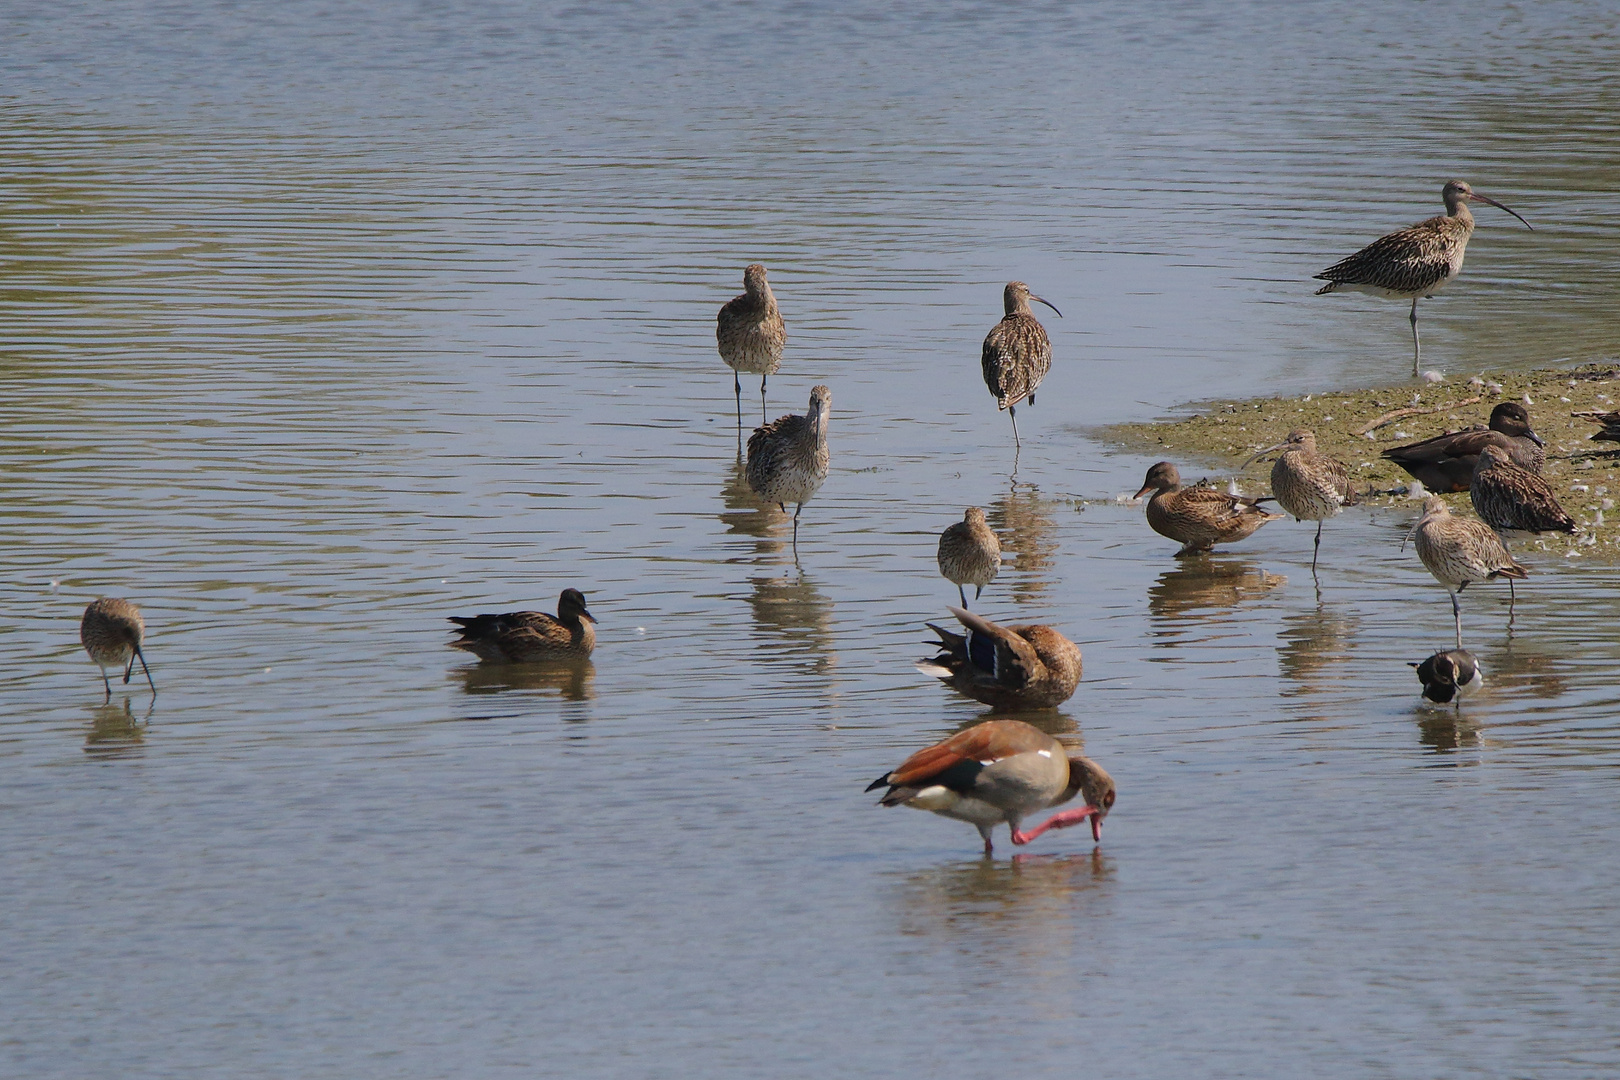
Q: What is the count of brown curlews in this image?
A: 9